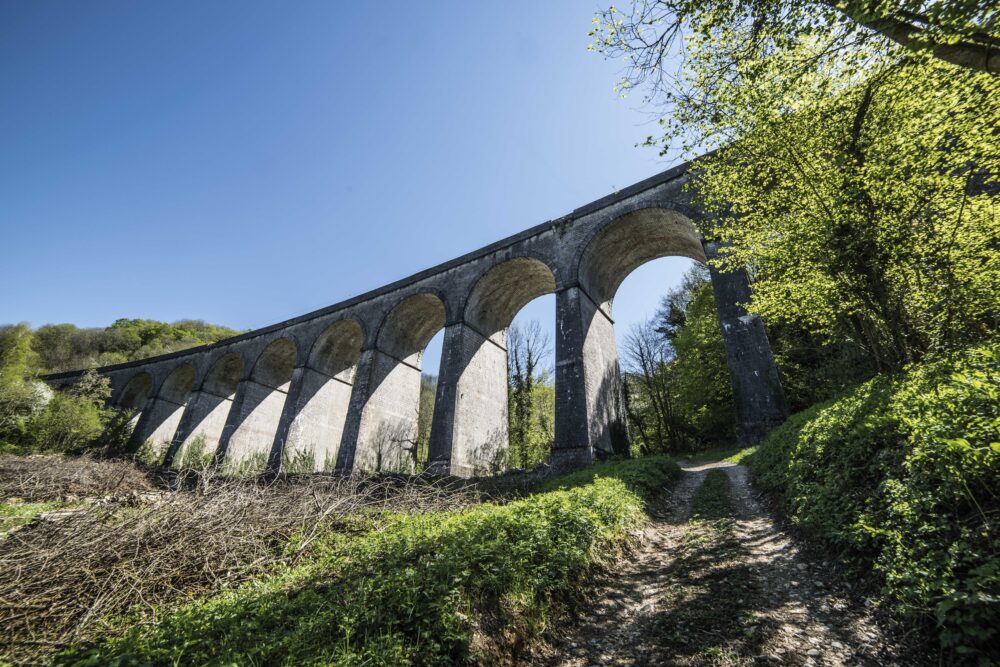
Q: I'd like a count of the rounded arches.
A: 8